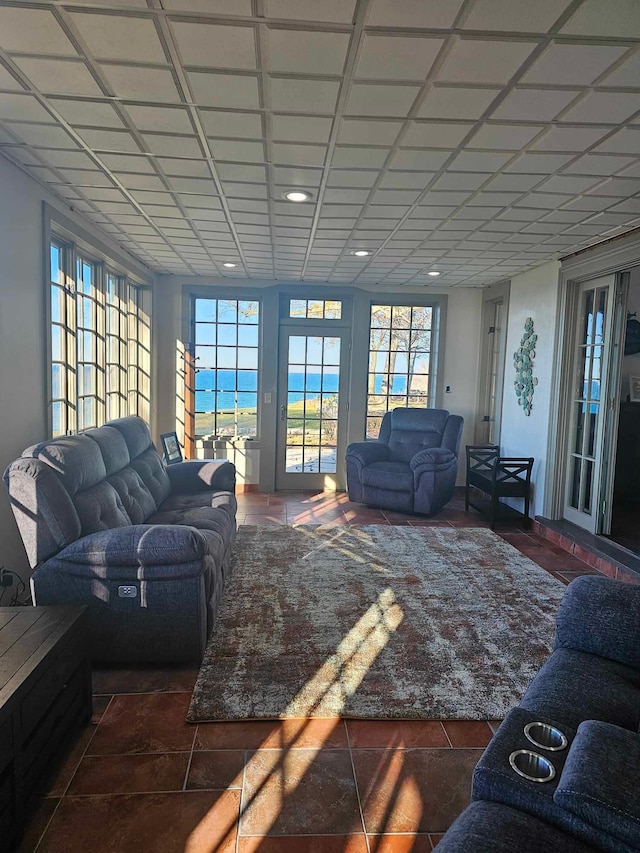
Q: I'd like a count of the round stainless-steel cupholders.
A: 2